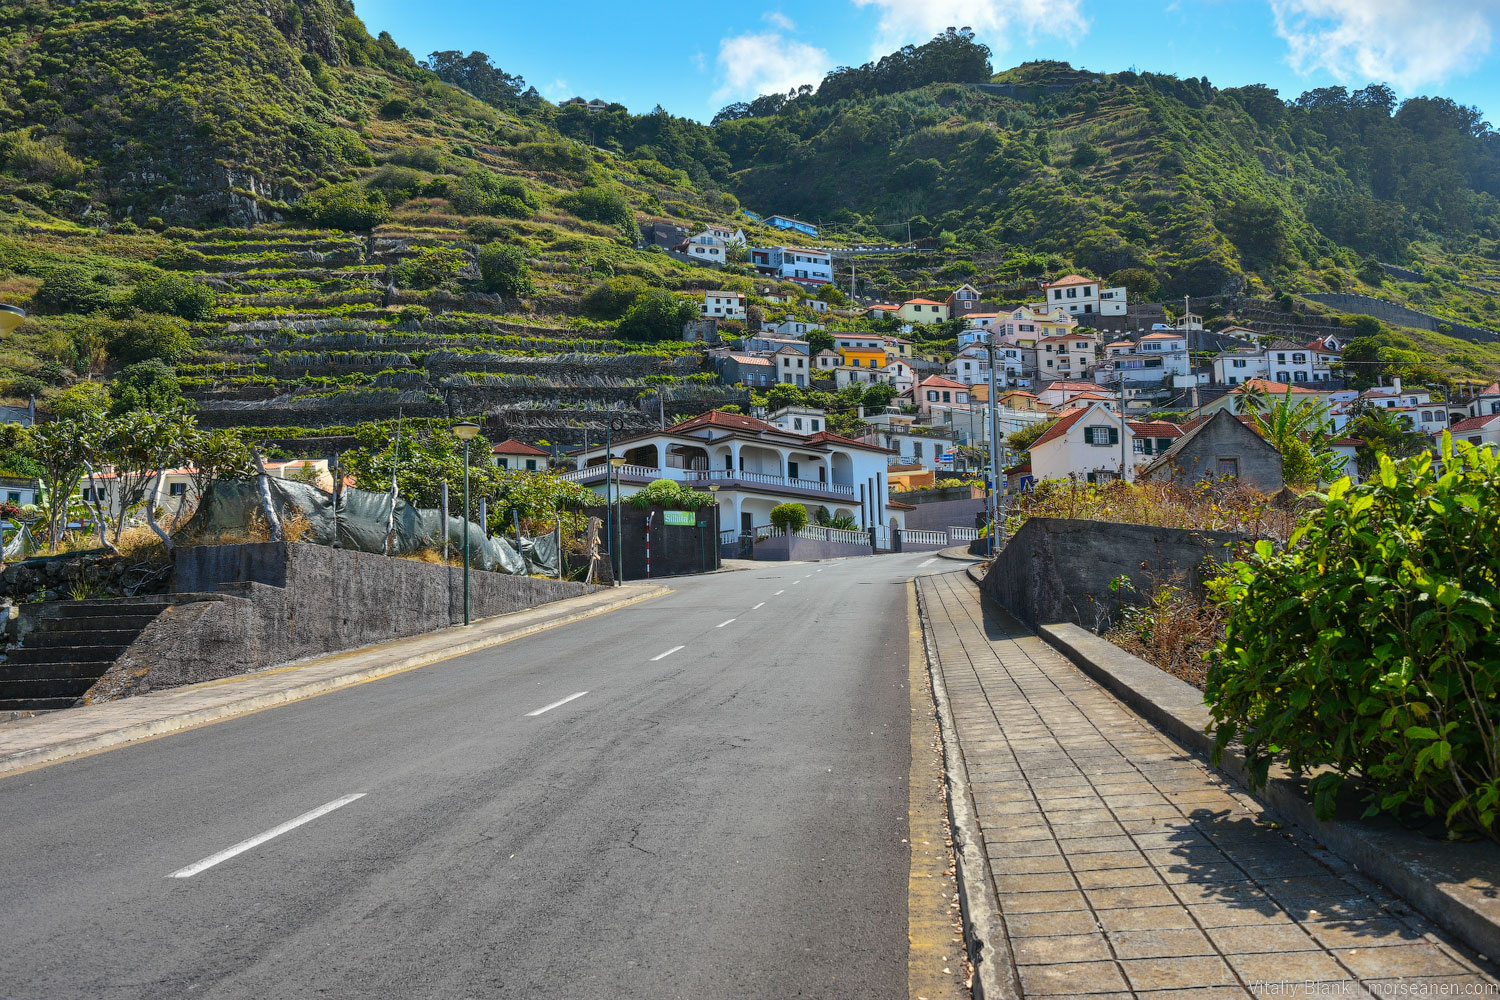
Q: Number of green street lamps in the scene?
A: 3